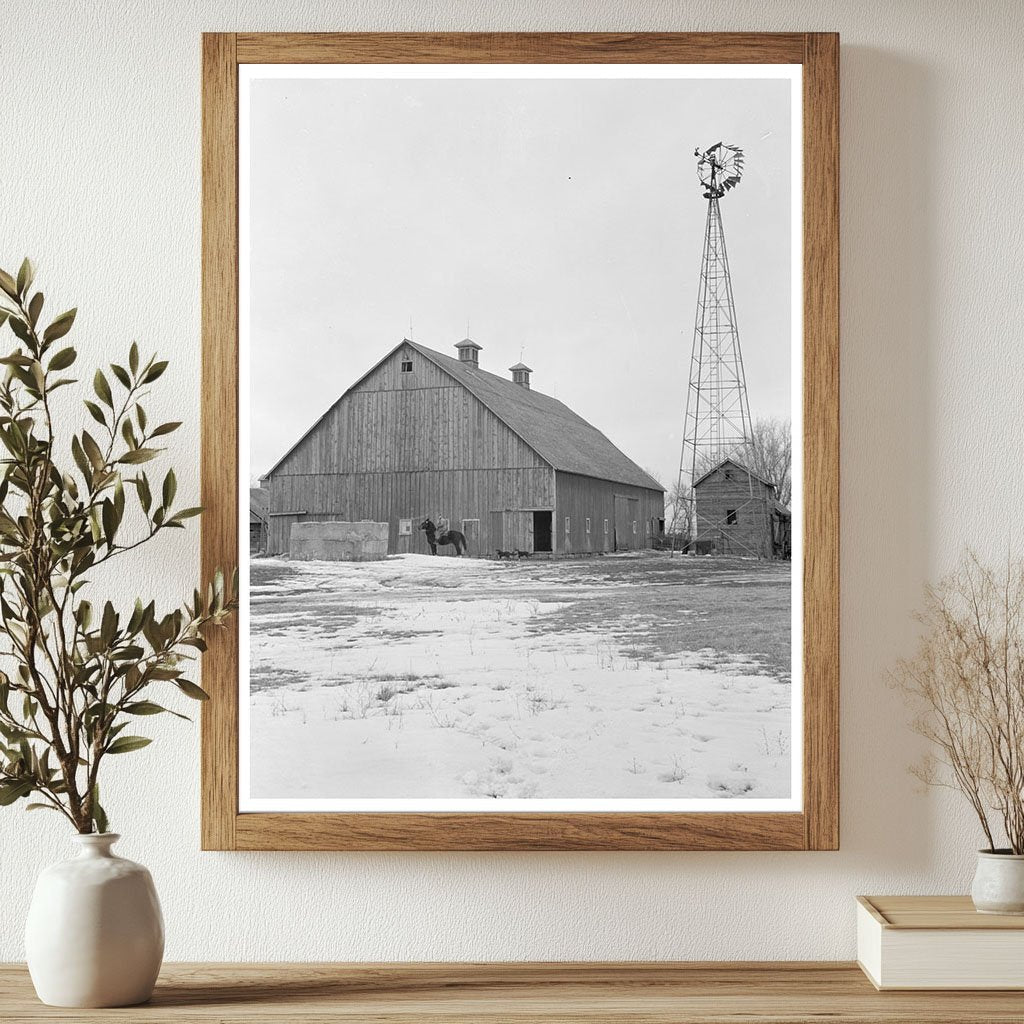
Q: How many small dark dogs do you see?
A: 2